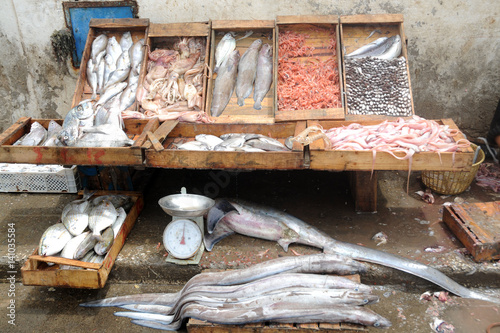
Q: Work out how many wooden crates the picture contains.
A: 11